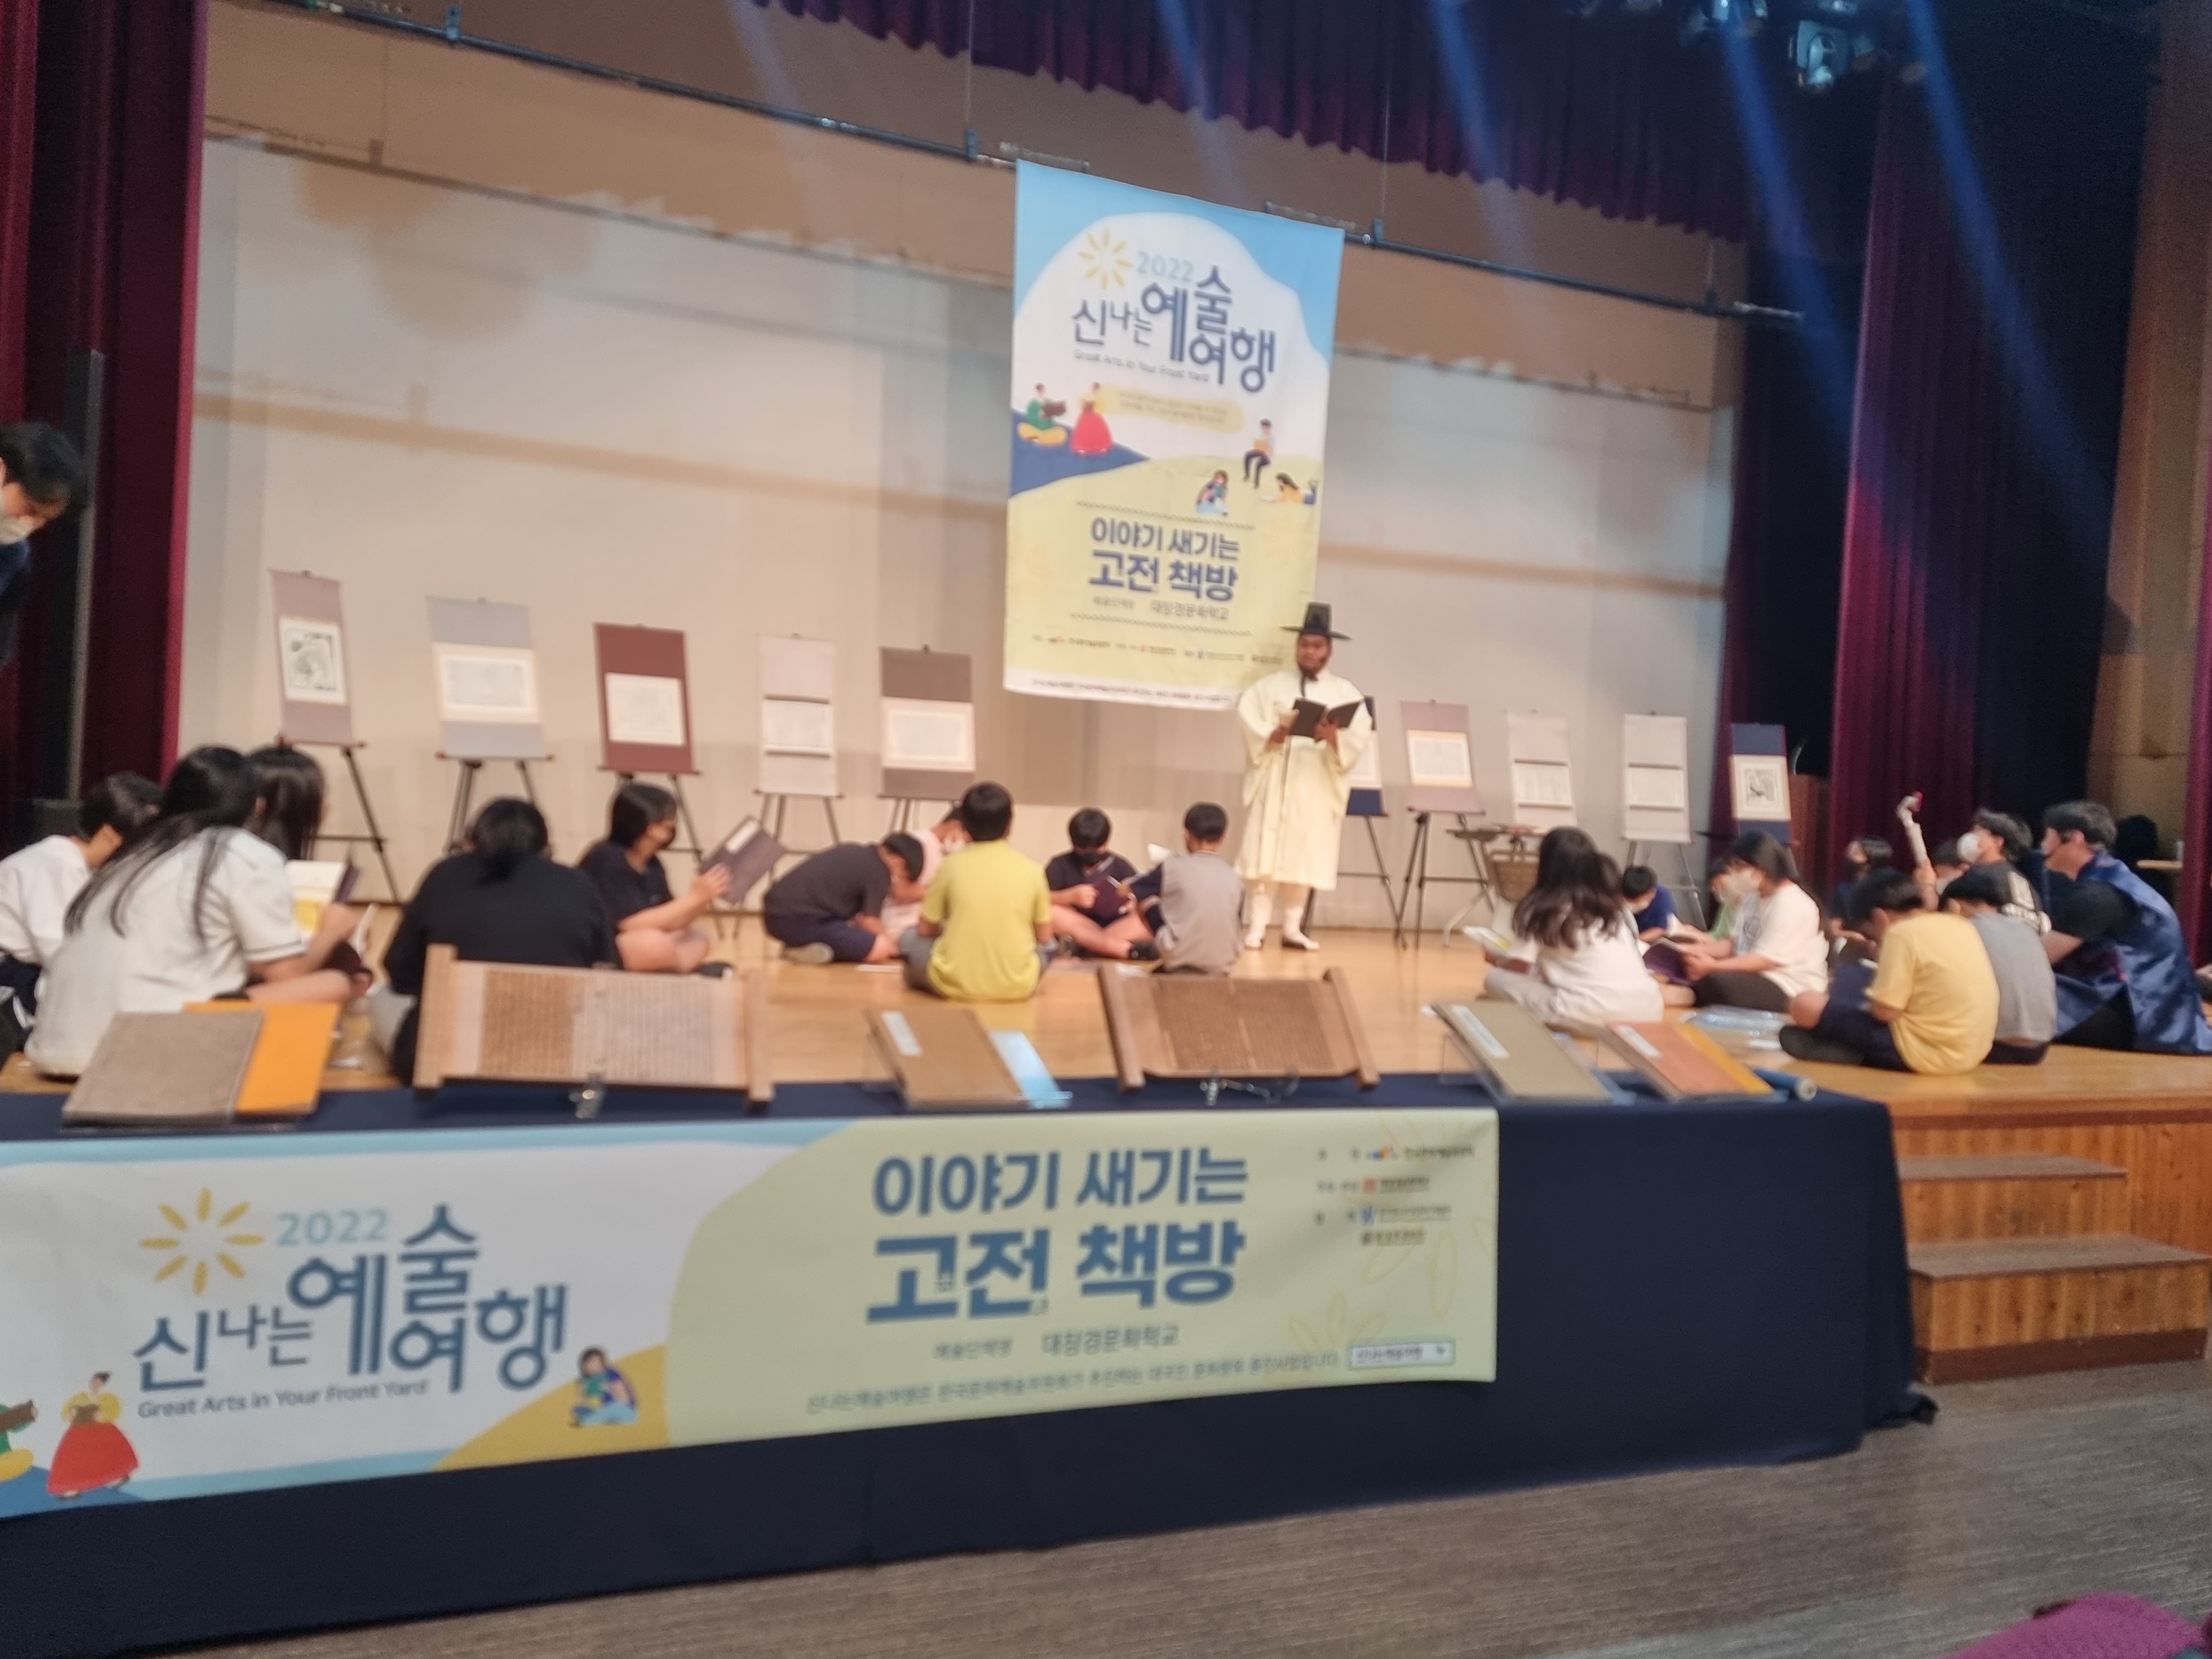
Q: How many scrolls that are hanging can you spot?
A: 10